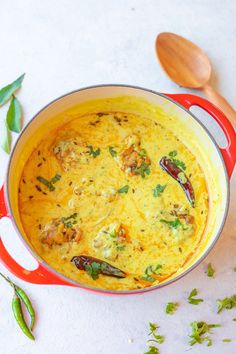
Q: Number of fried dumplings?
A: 5